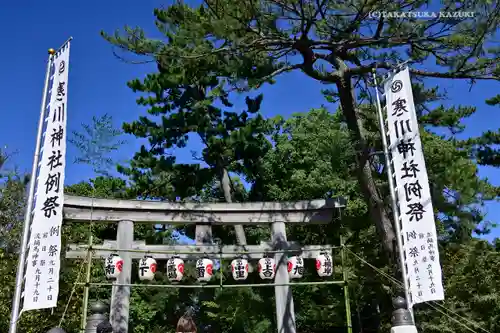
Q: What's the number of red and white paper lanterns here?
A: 8